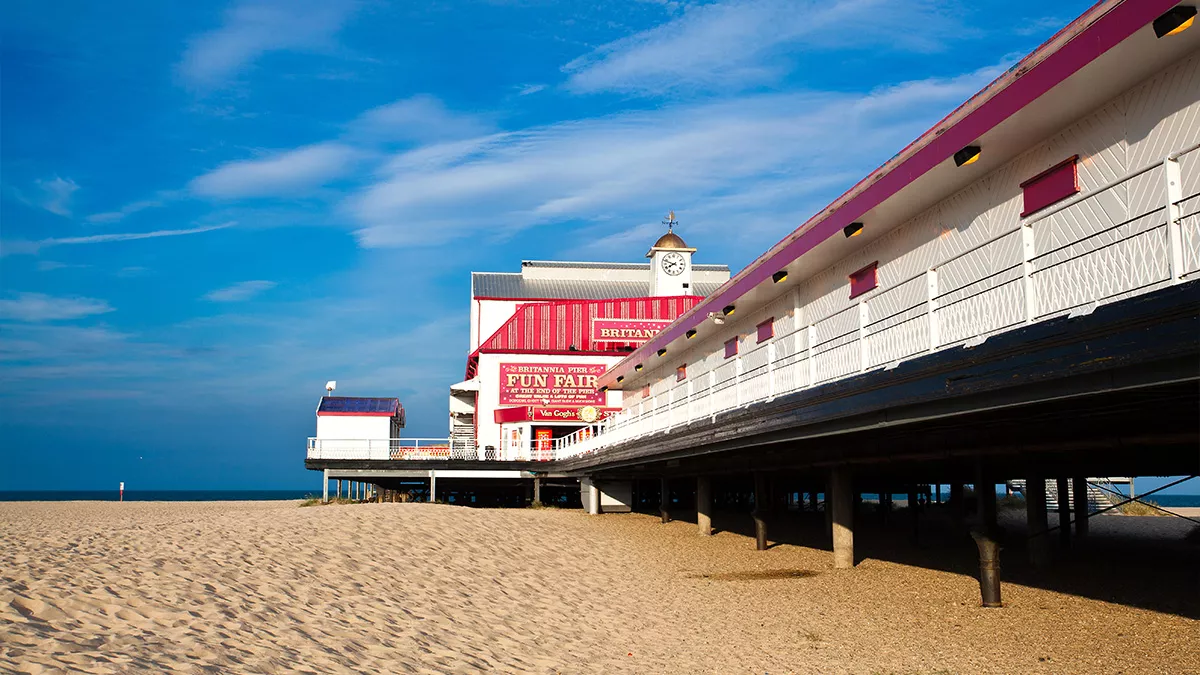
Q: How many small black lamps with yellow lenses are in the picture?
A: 10